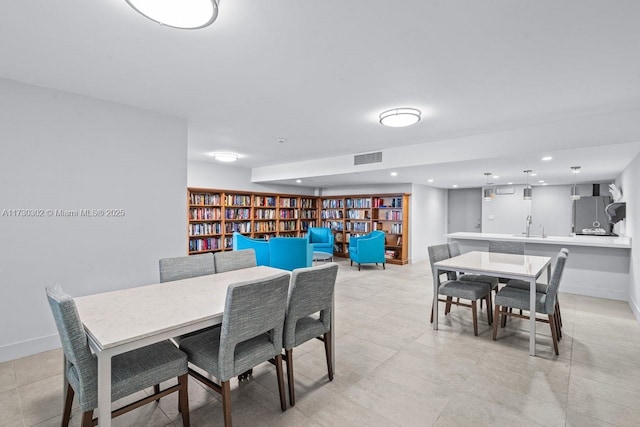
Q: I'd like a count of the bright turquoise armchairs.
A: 4